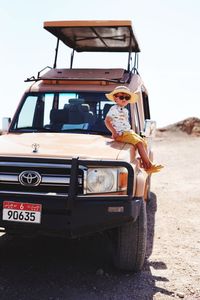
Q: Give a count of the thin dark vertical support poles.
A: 4